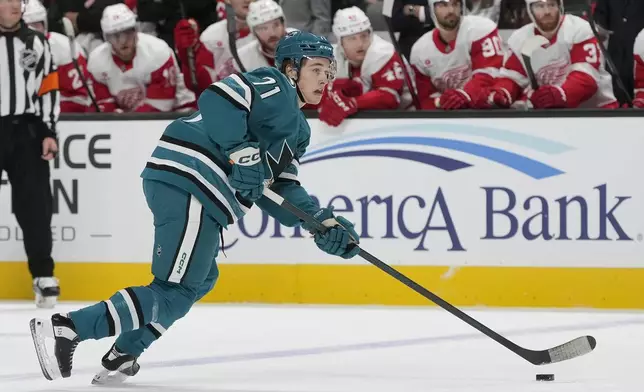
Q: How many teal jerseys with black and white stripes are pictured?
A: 1